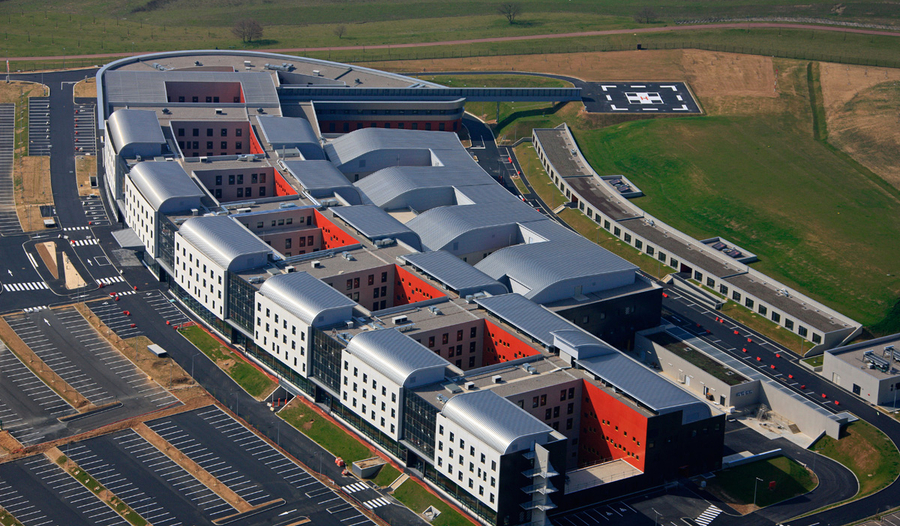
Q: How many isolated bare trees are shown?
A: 4